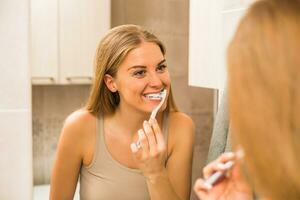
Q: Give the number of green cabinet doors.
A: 0